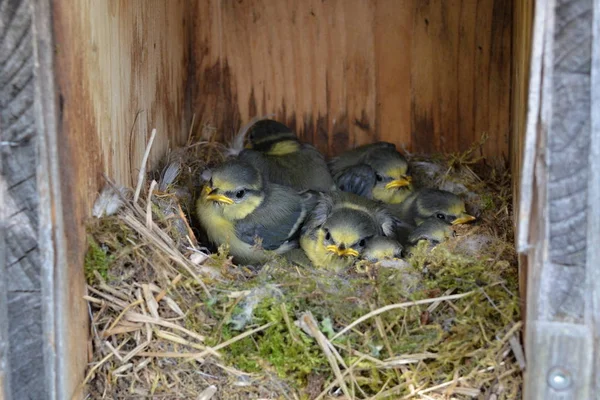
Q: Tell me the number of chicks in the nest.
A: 7